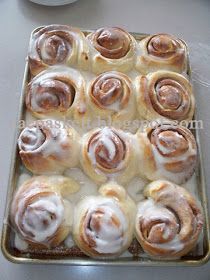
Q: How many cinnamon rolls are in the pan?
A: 12